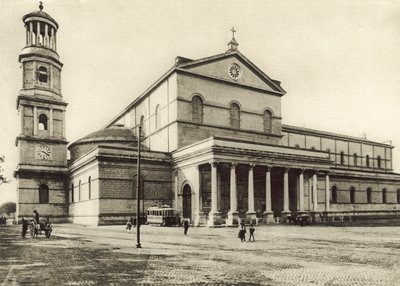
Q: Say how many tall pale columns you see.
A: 8